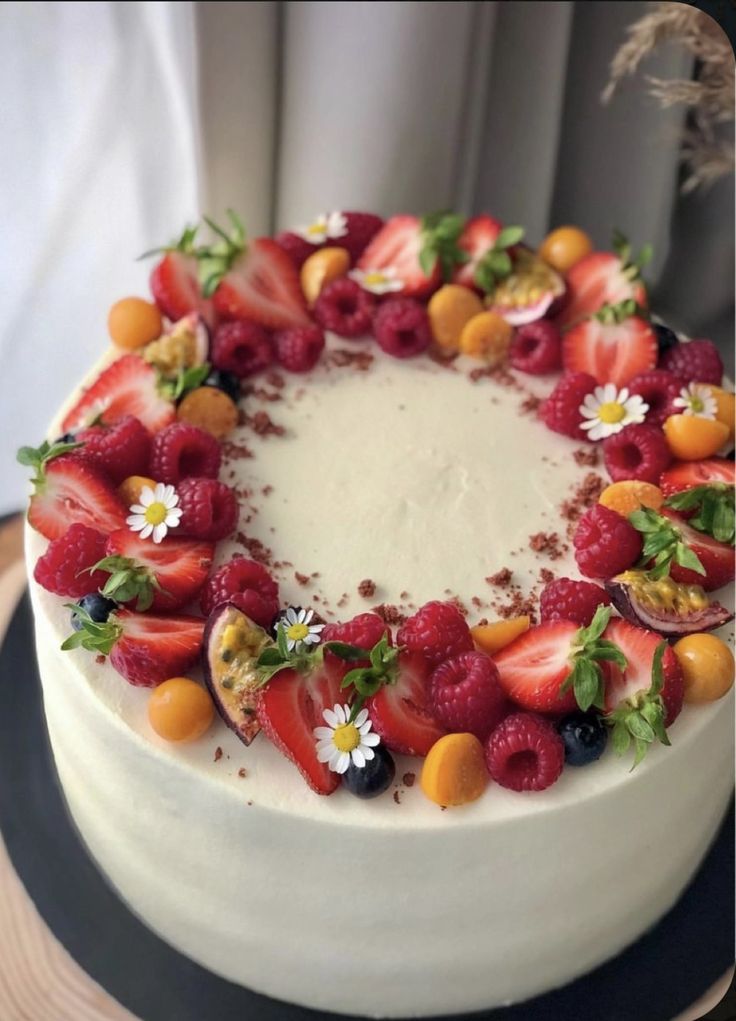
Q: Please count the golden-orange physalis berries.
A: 14